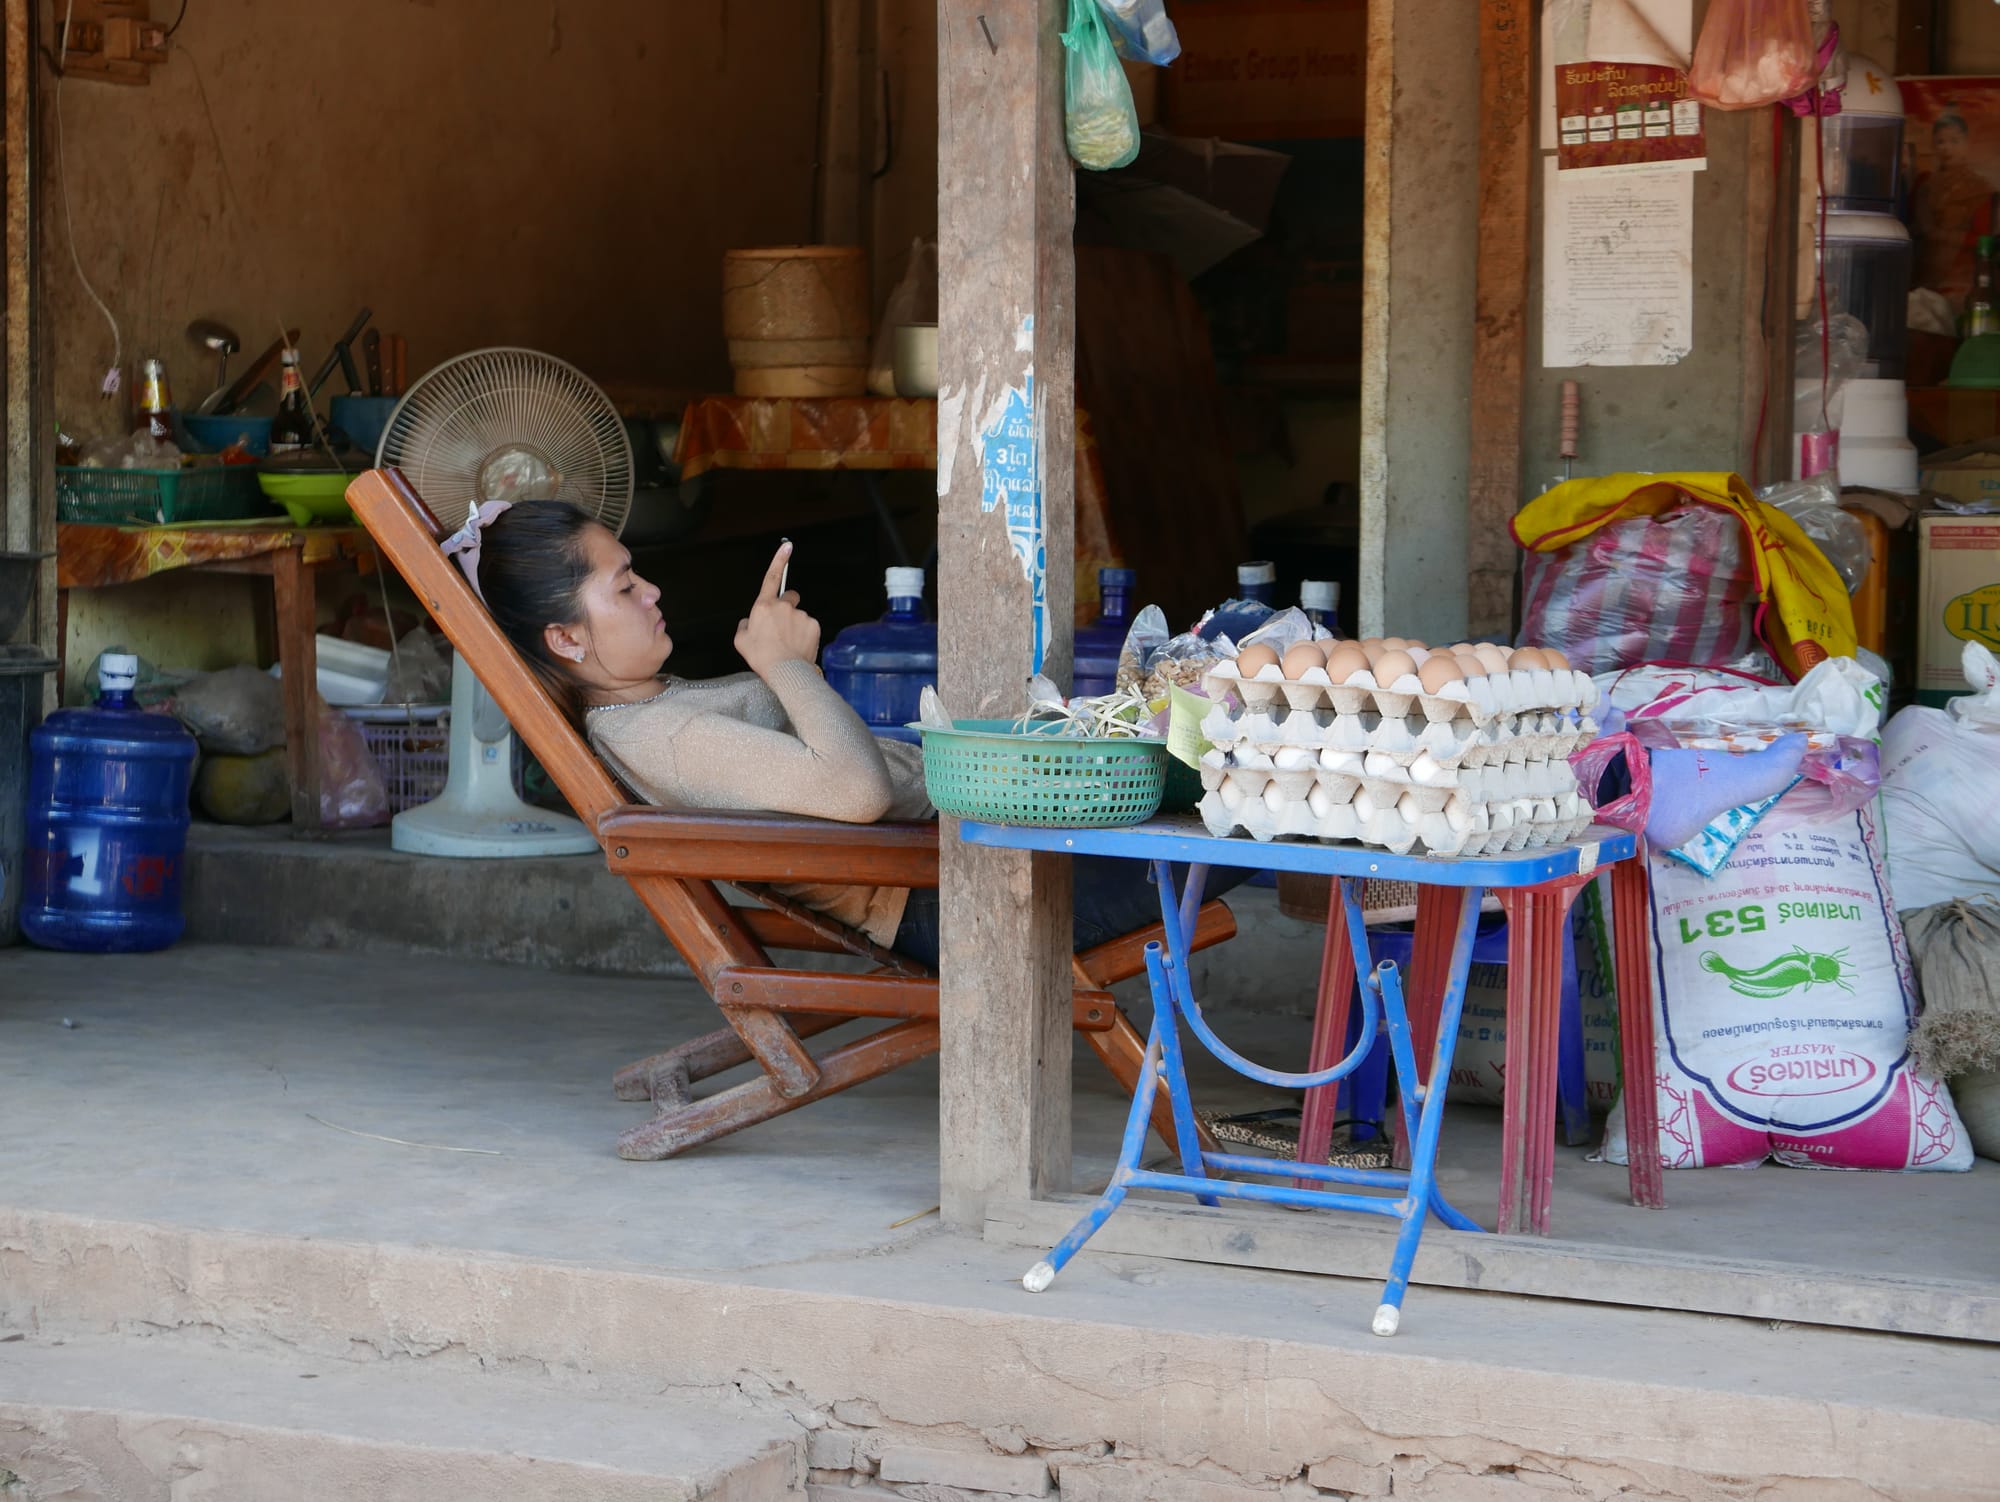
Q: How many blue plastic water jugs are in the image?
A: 5